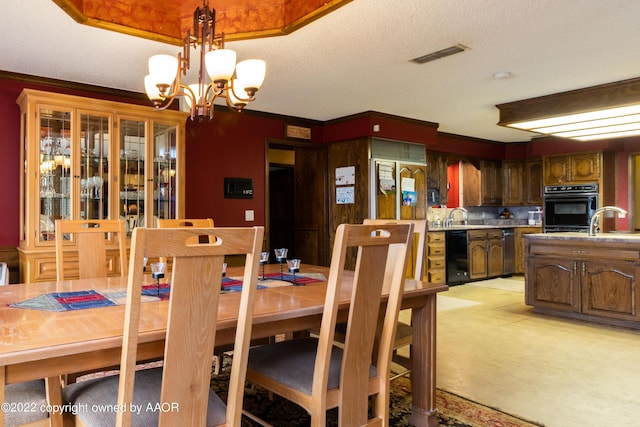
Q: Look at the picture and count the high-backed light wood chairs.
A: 5